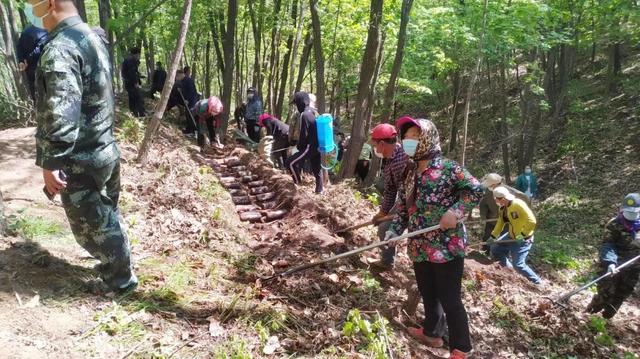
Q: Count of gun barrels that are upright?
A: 0